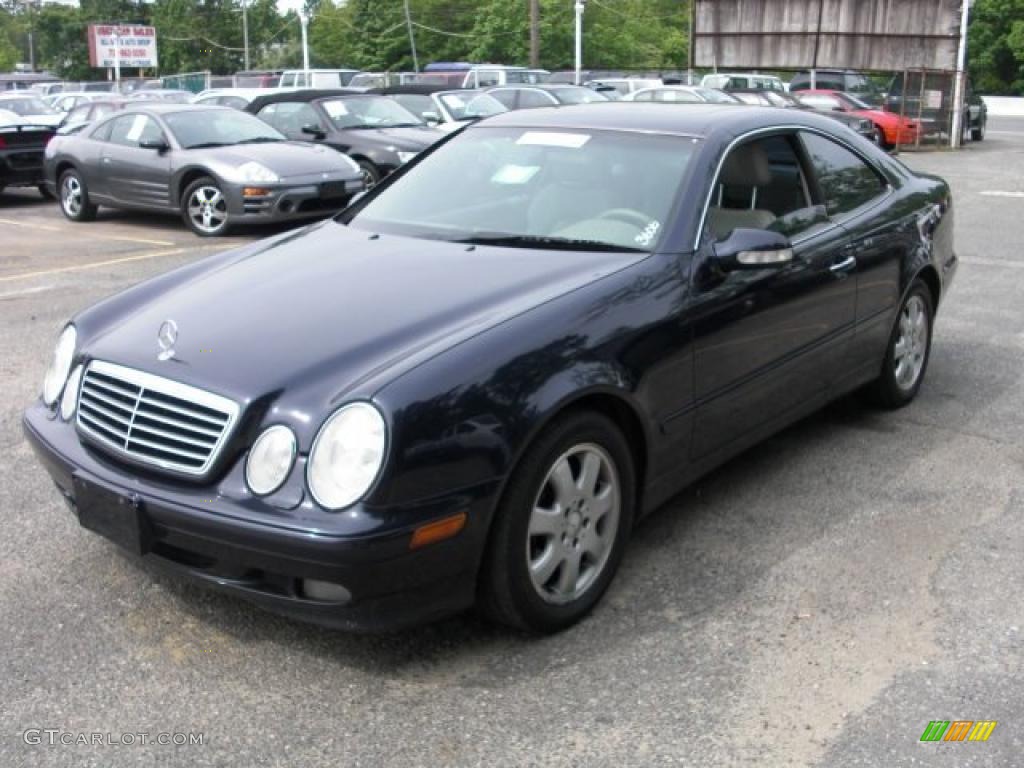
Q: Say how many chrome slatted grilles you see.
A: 1